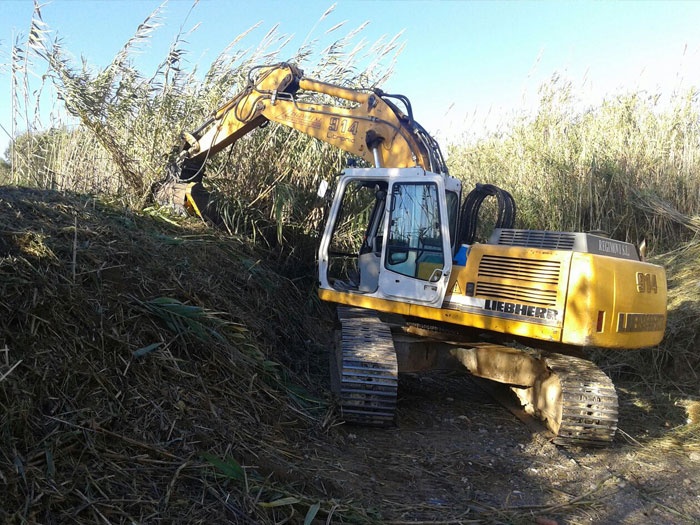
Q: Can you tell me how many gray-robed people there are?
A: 0